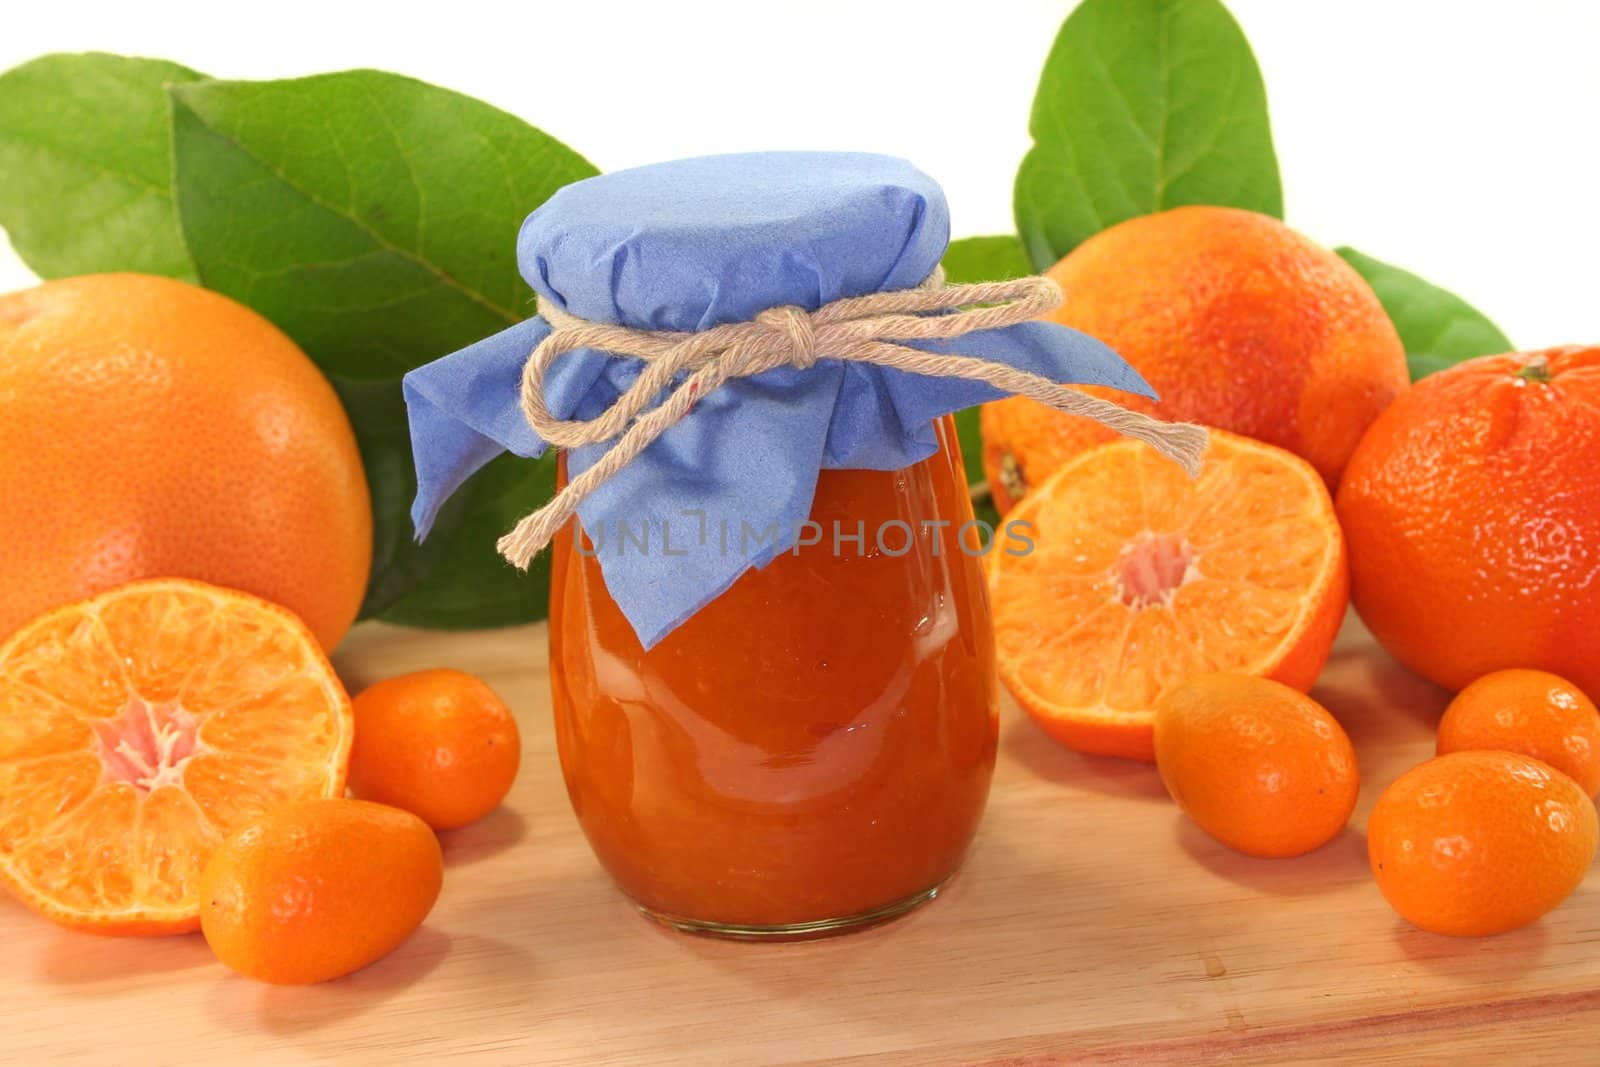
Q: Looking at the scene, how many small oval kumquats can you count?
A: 5